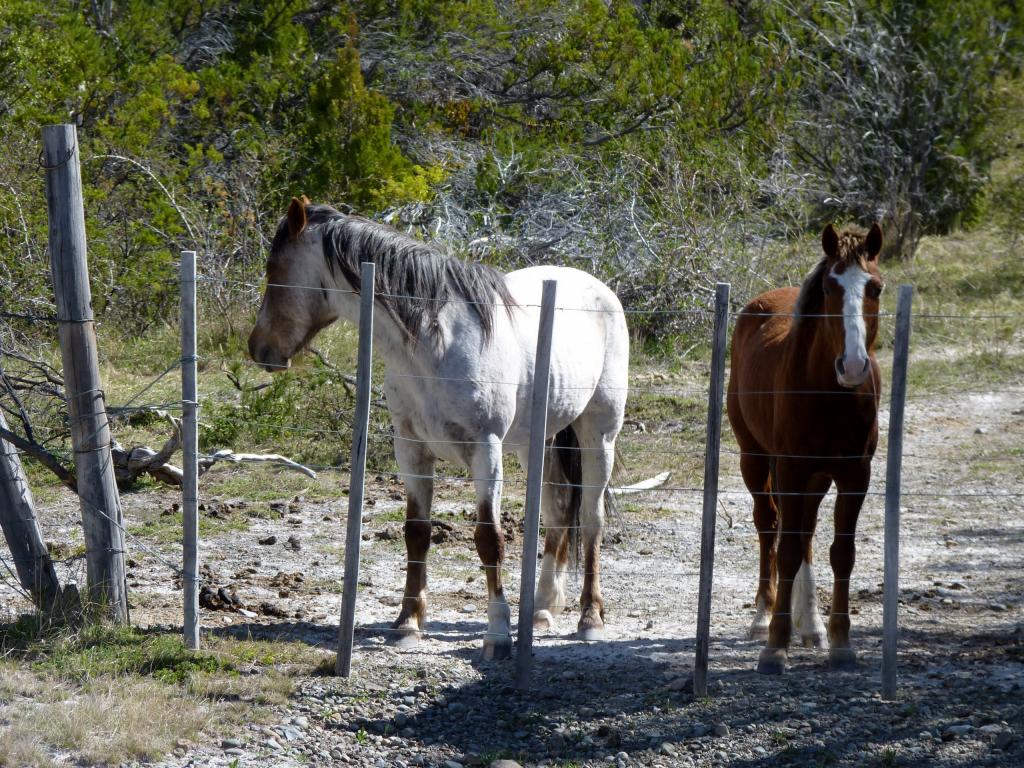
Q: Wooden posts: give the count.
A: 7